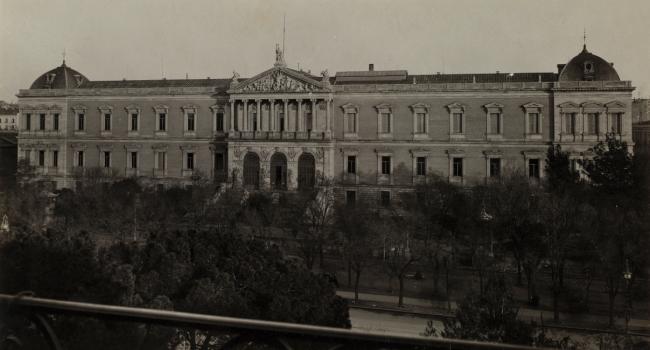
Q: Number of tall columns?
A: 8